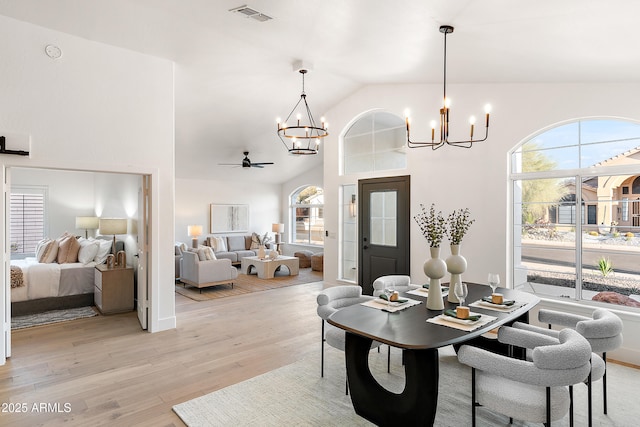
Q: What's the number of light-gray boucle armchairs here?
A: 4